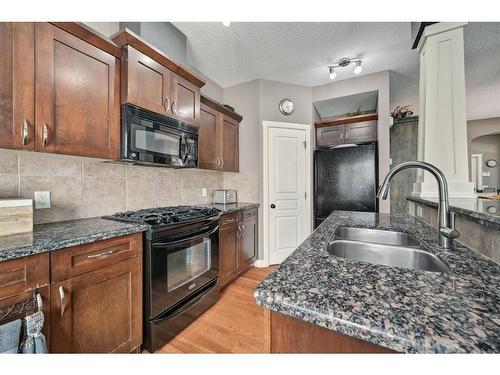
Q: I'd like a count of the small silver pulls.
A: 15